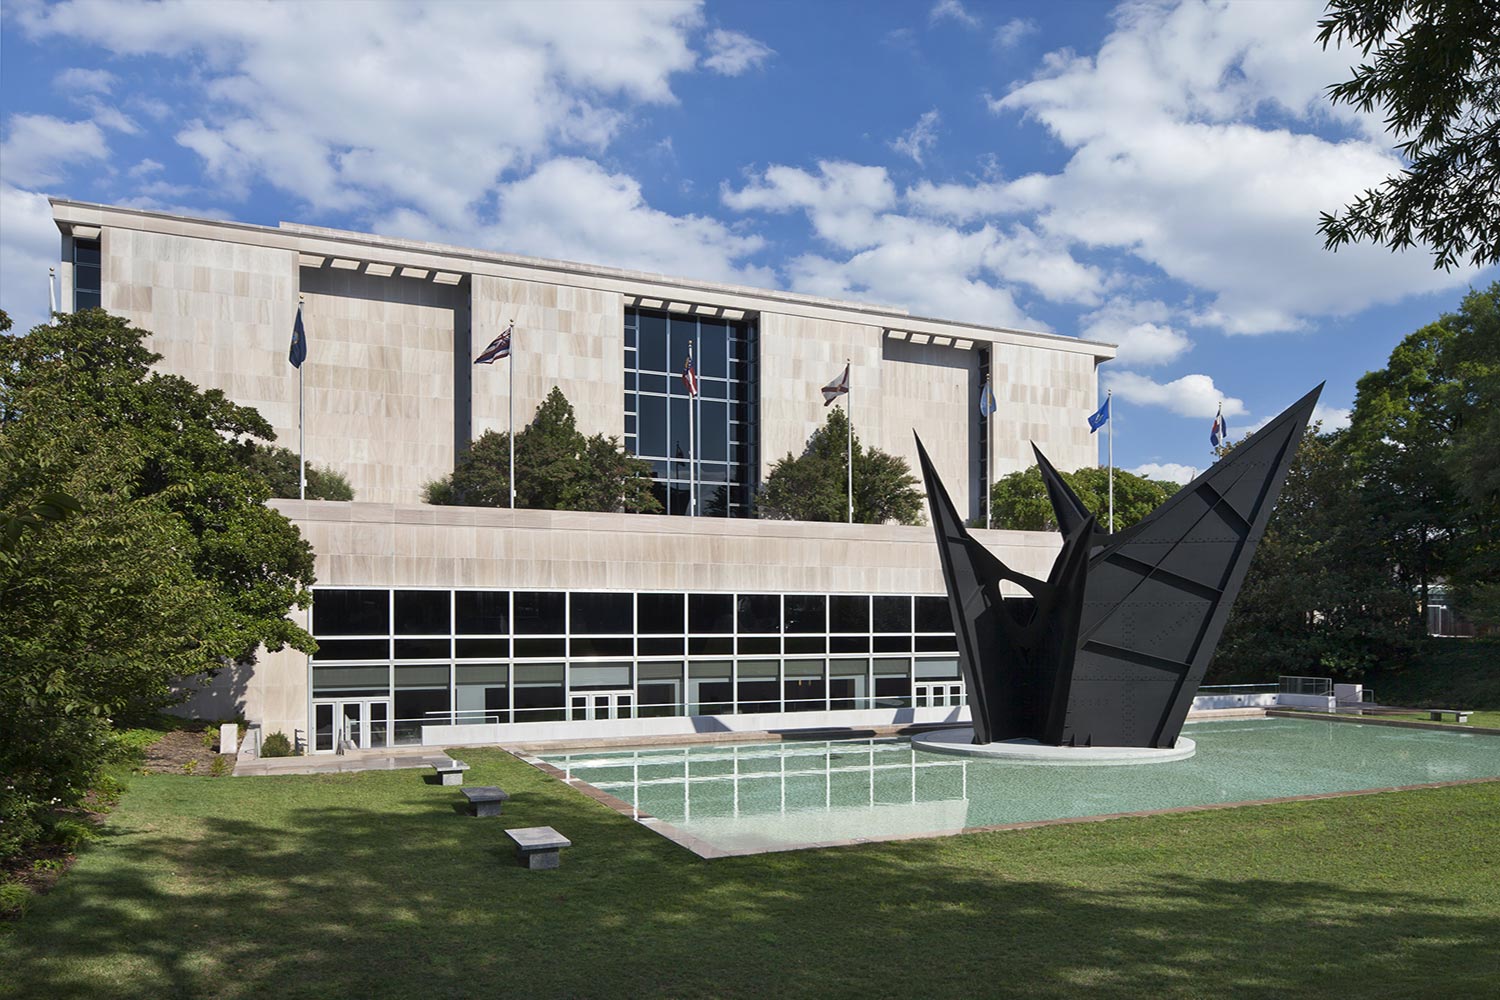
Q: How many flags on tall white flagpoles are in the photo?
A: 7